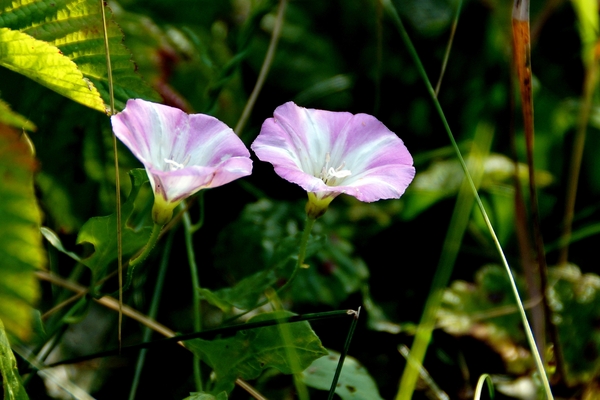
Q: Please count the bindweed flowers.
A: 2